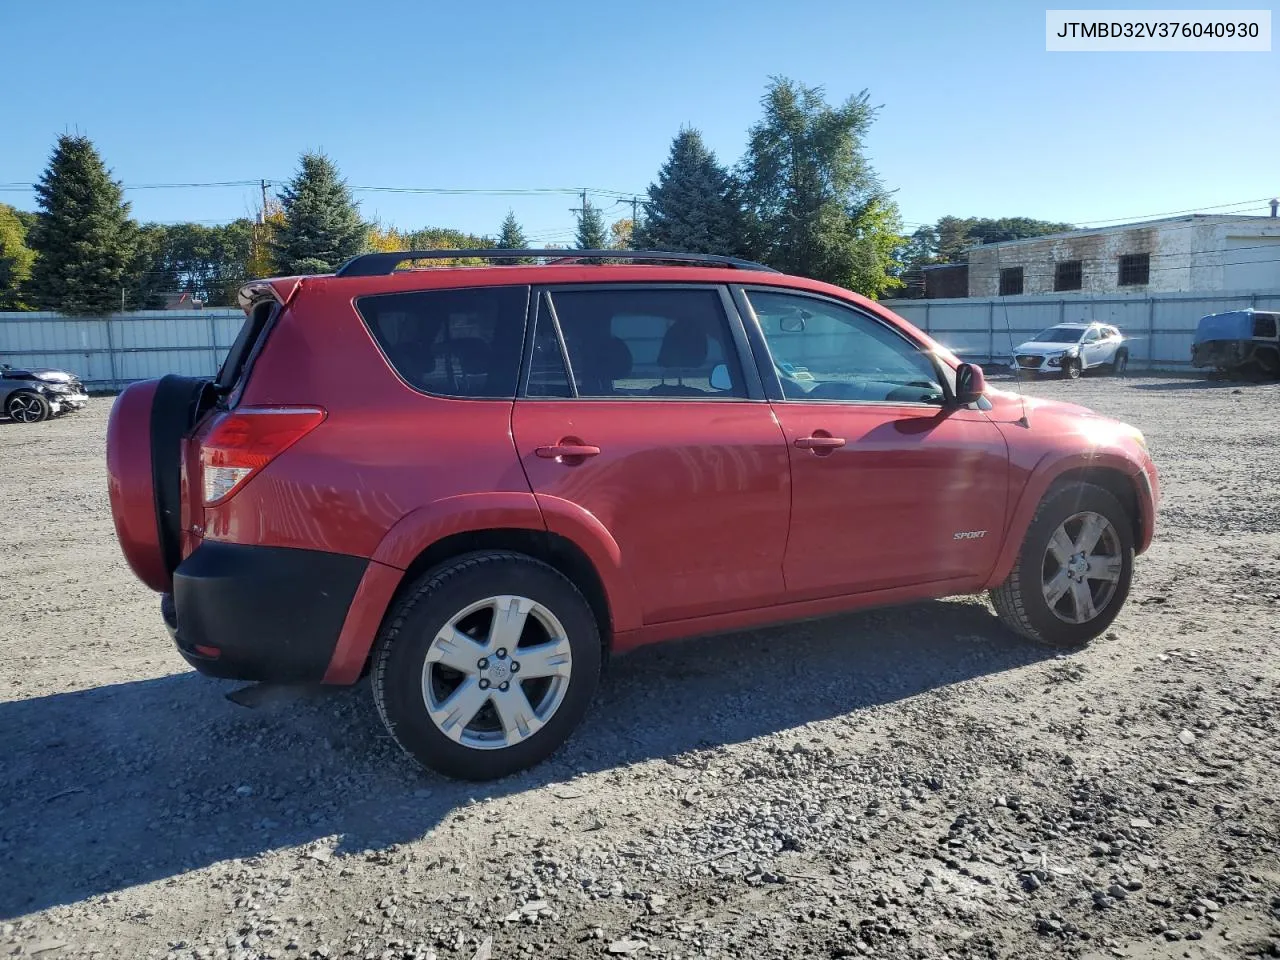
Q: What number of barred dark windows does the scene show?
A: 3